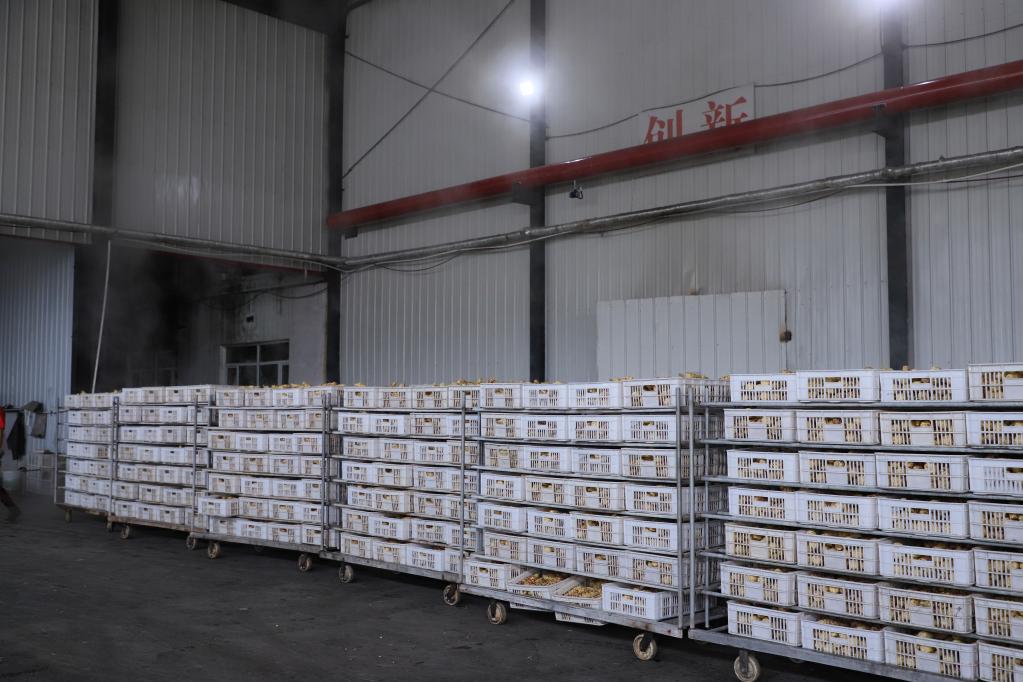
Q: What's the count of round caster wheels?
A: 11